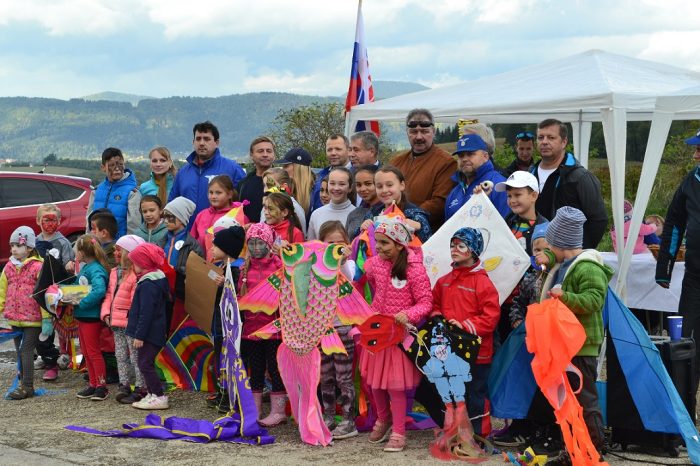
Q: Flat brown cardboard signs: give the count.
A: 1